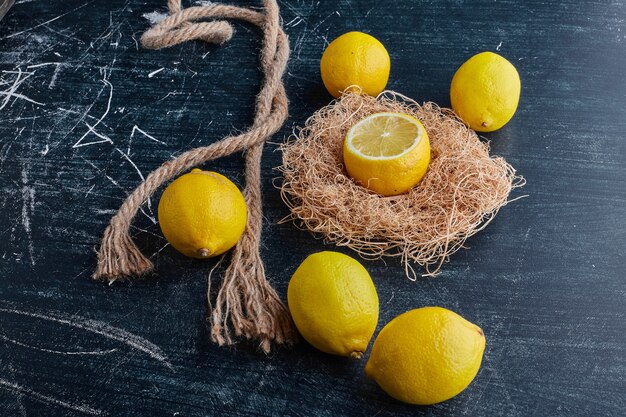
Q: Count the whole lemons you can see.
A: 5